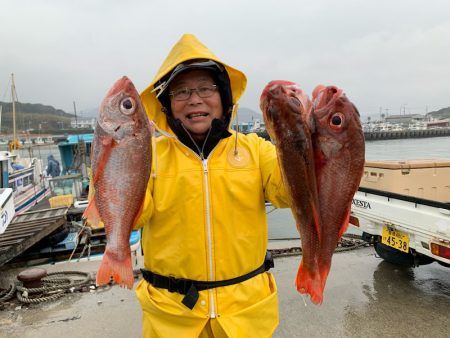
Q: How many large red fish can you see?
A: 3